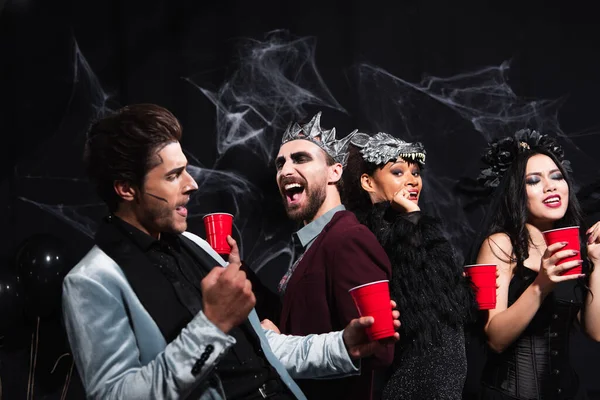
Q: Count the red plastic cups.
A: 4